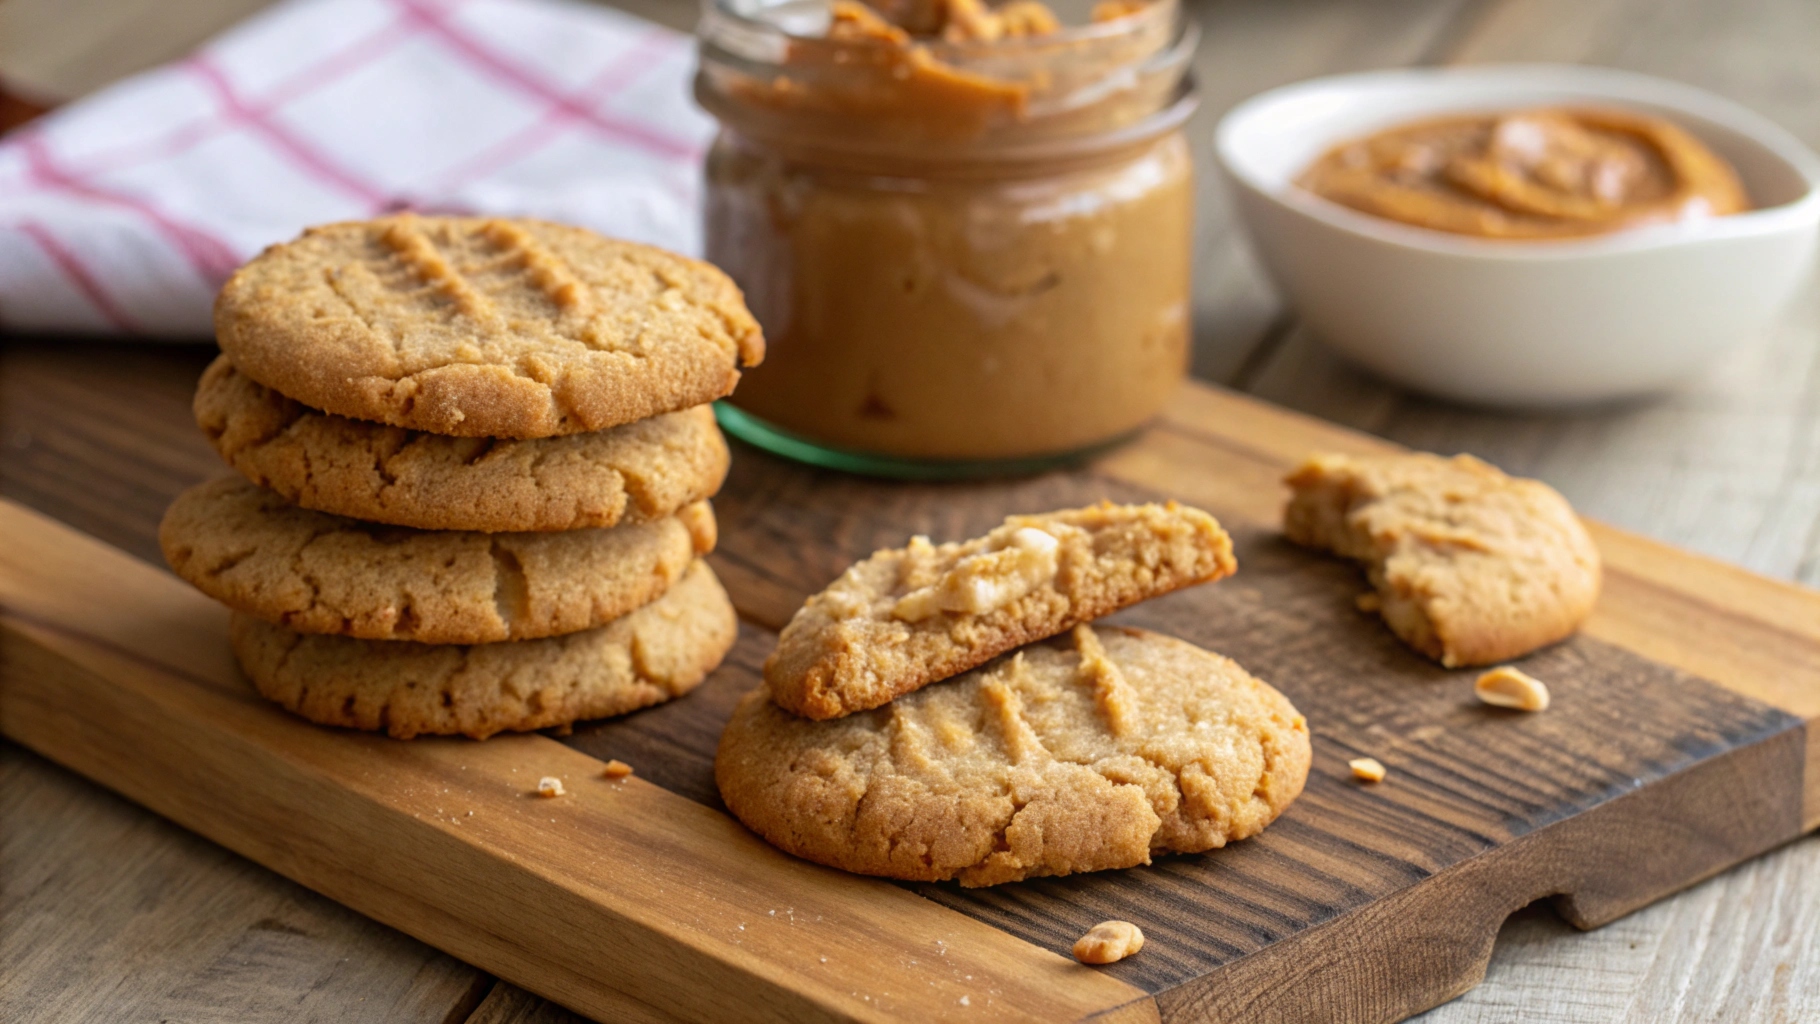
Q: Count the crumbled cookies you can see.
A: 2